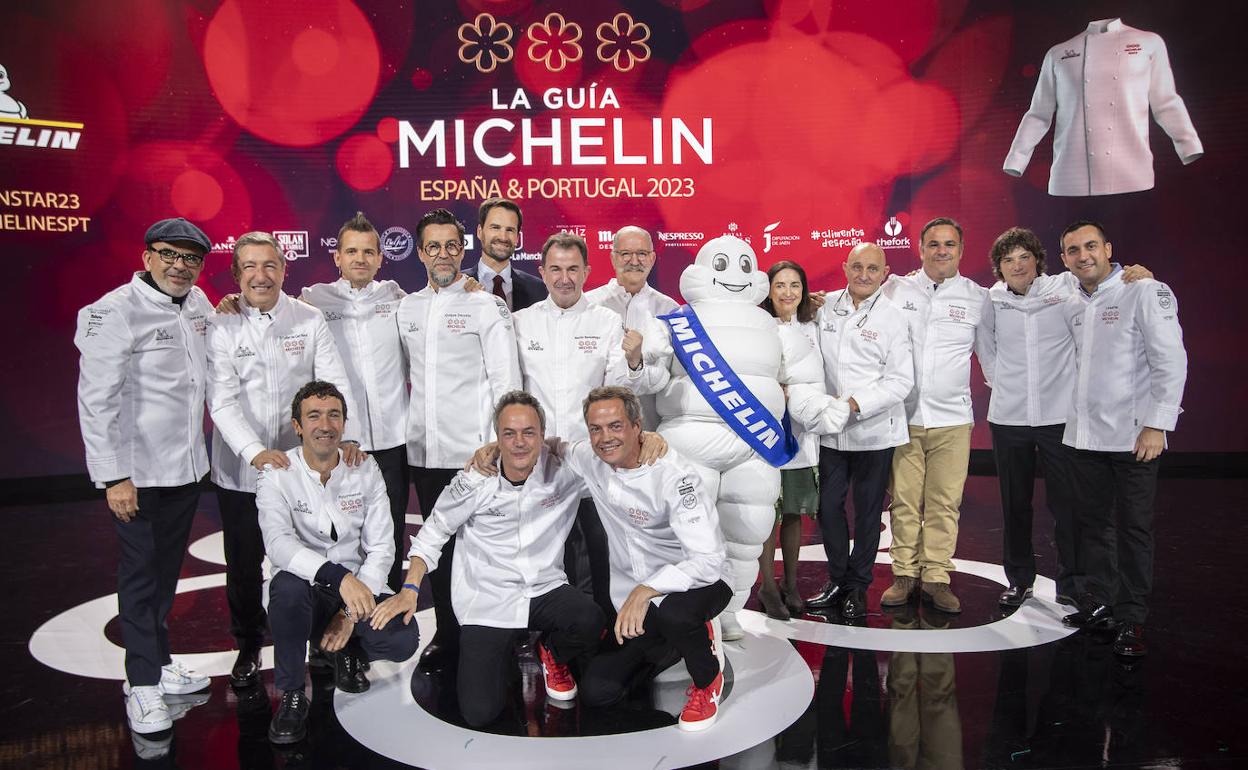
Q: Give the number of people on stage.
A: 15